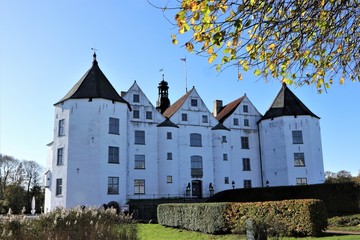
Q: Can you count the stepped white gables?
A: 3